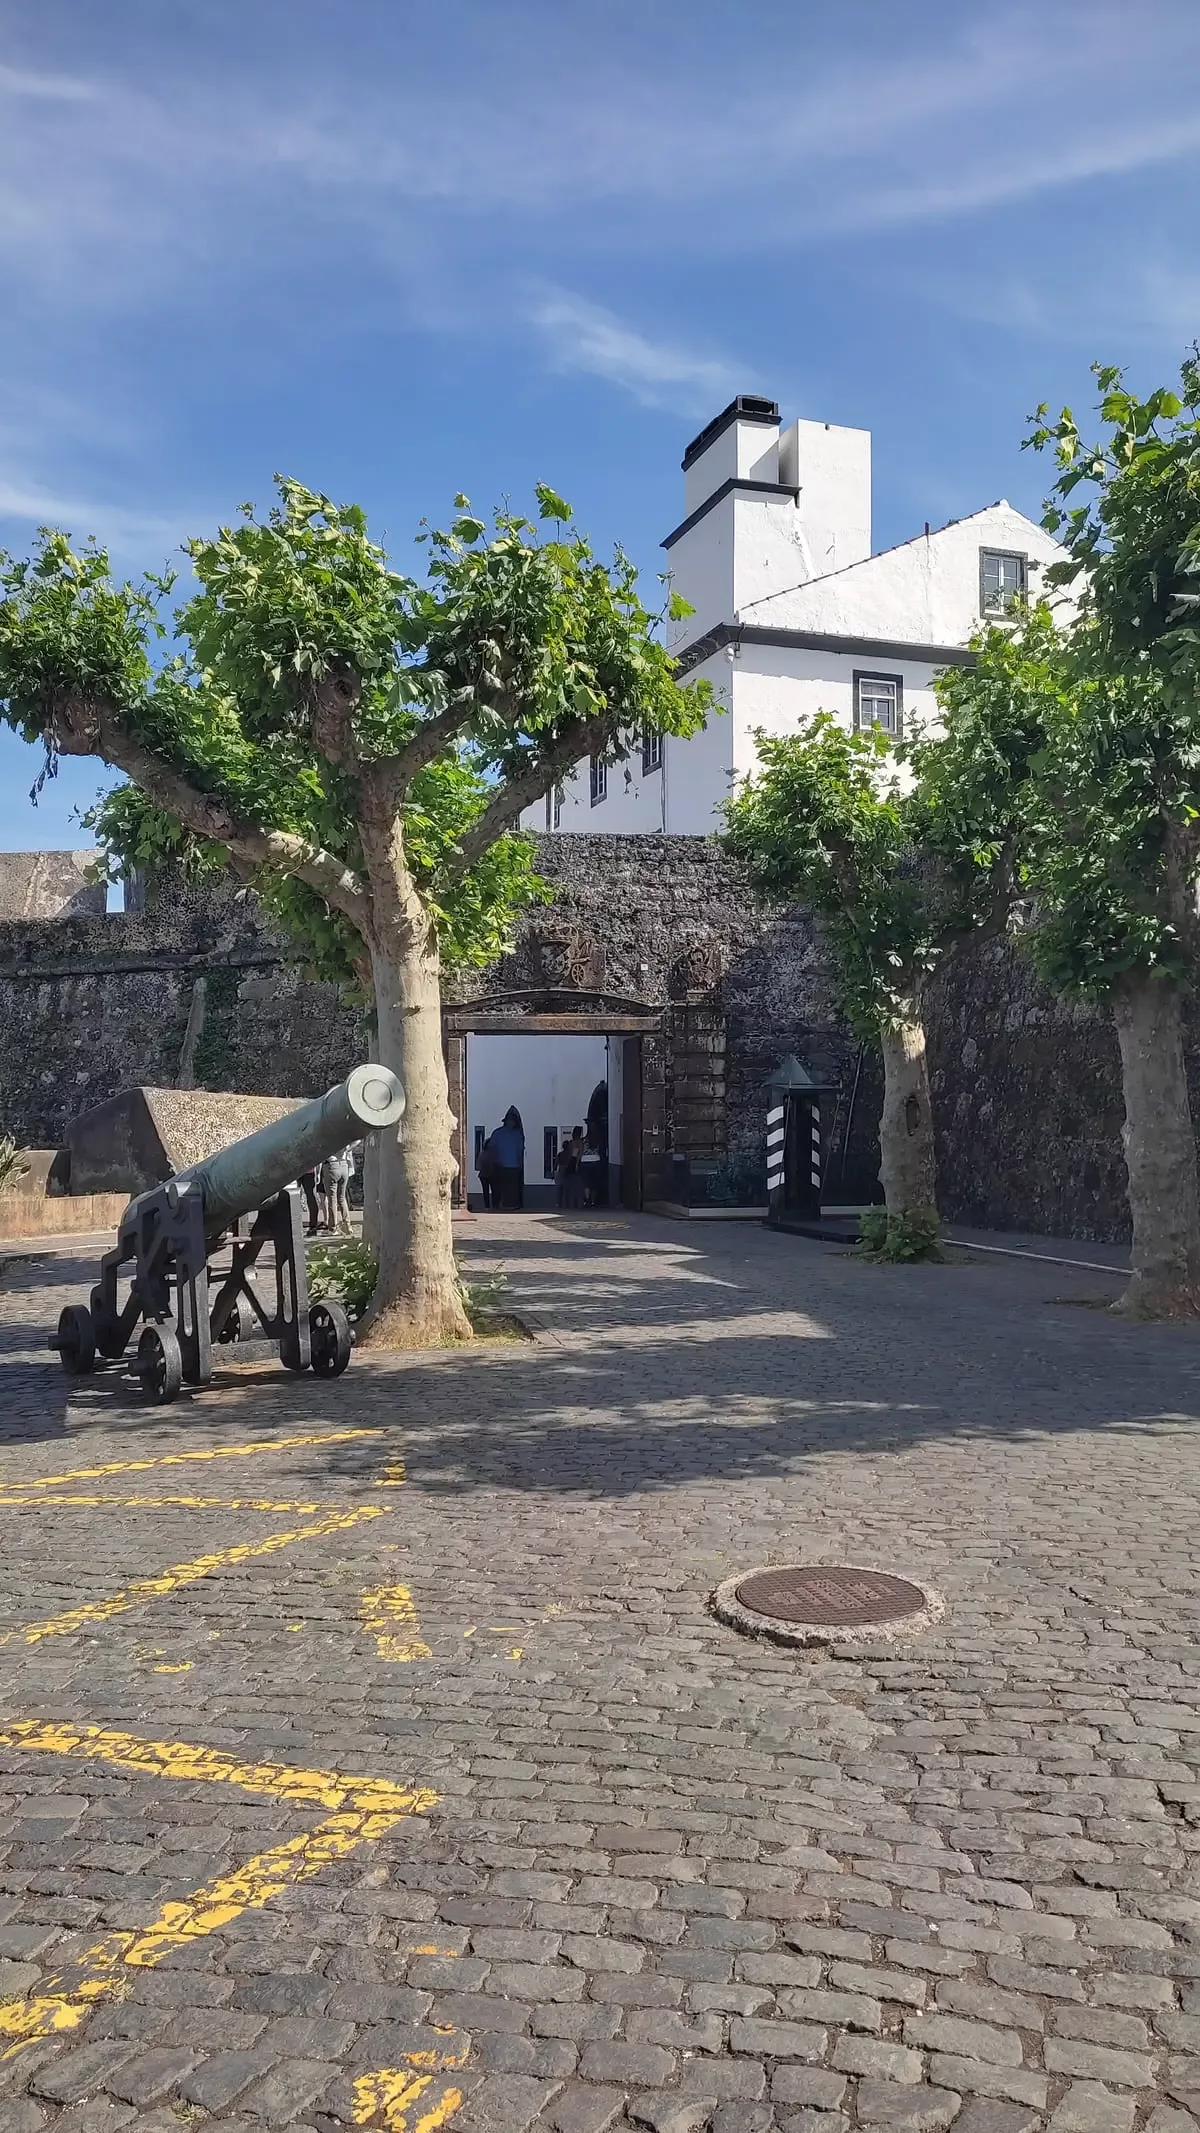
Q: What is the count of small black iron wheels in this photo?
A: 4